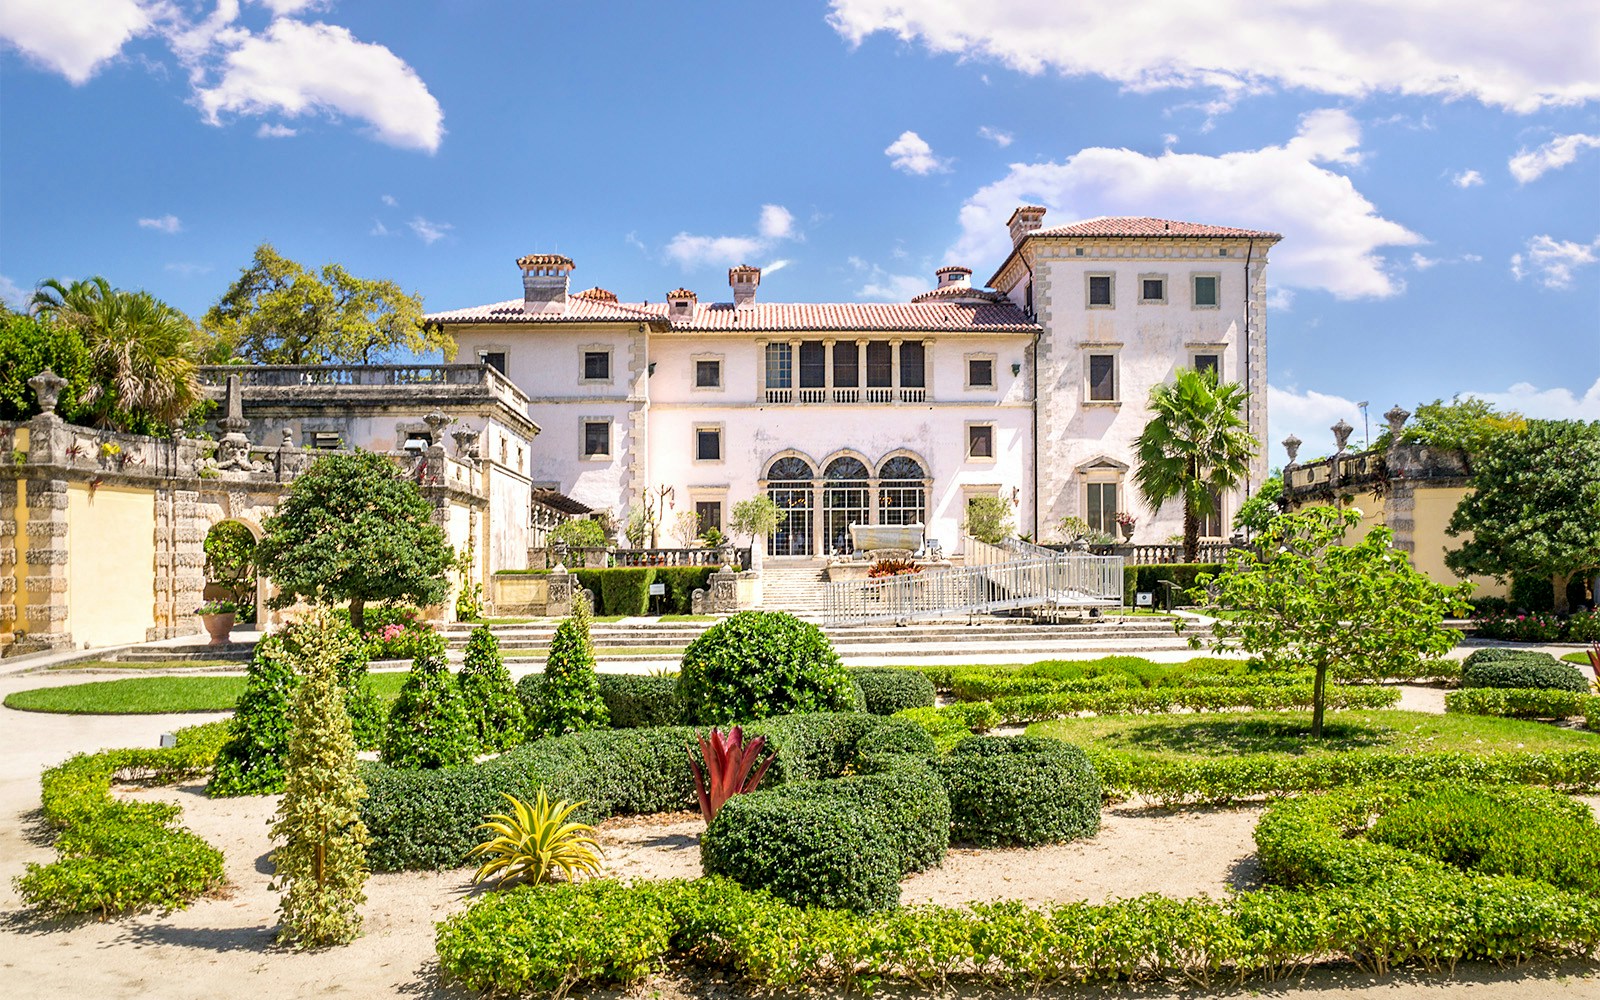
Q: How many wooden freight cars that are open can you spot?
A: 0